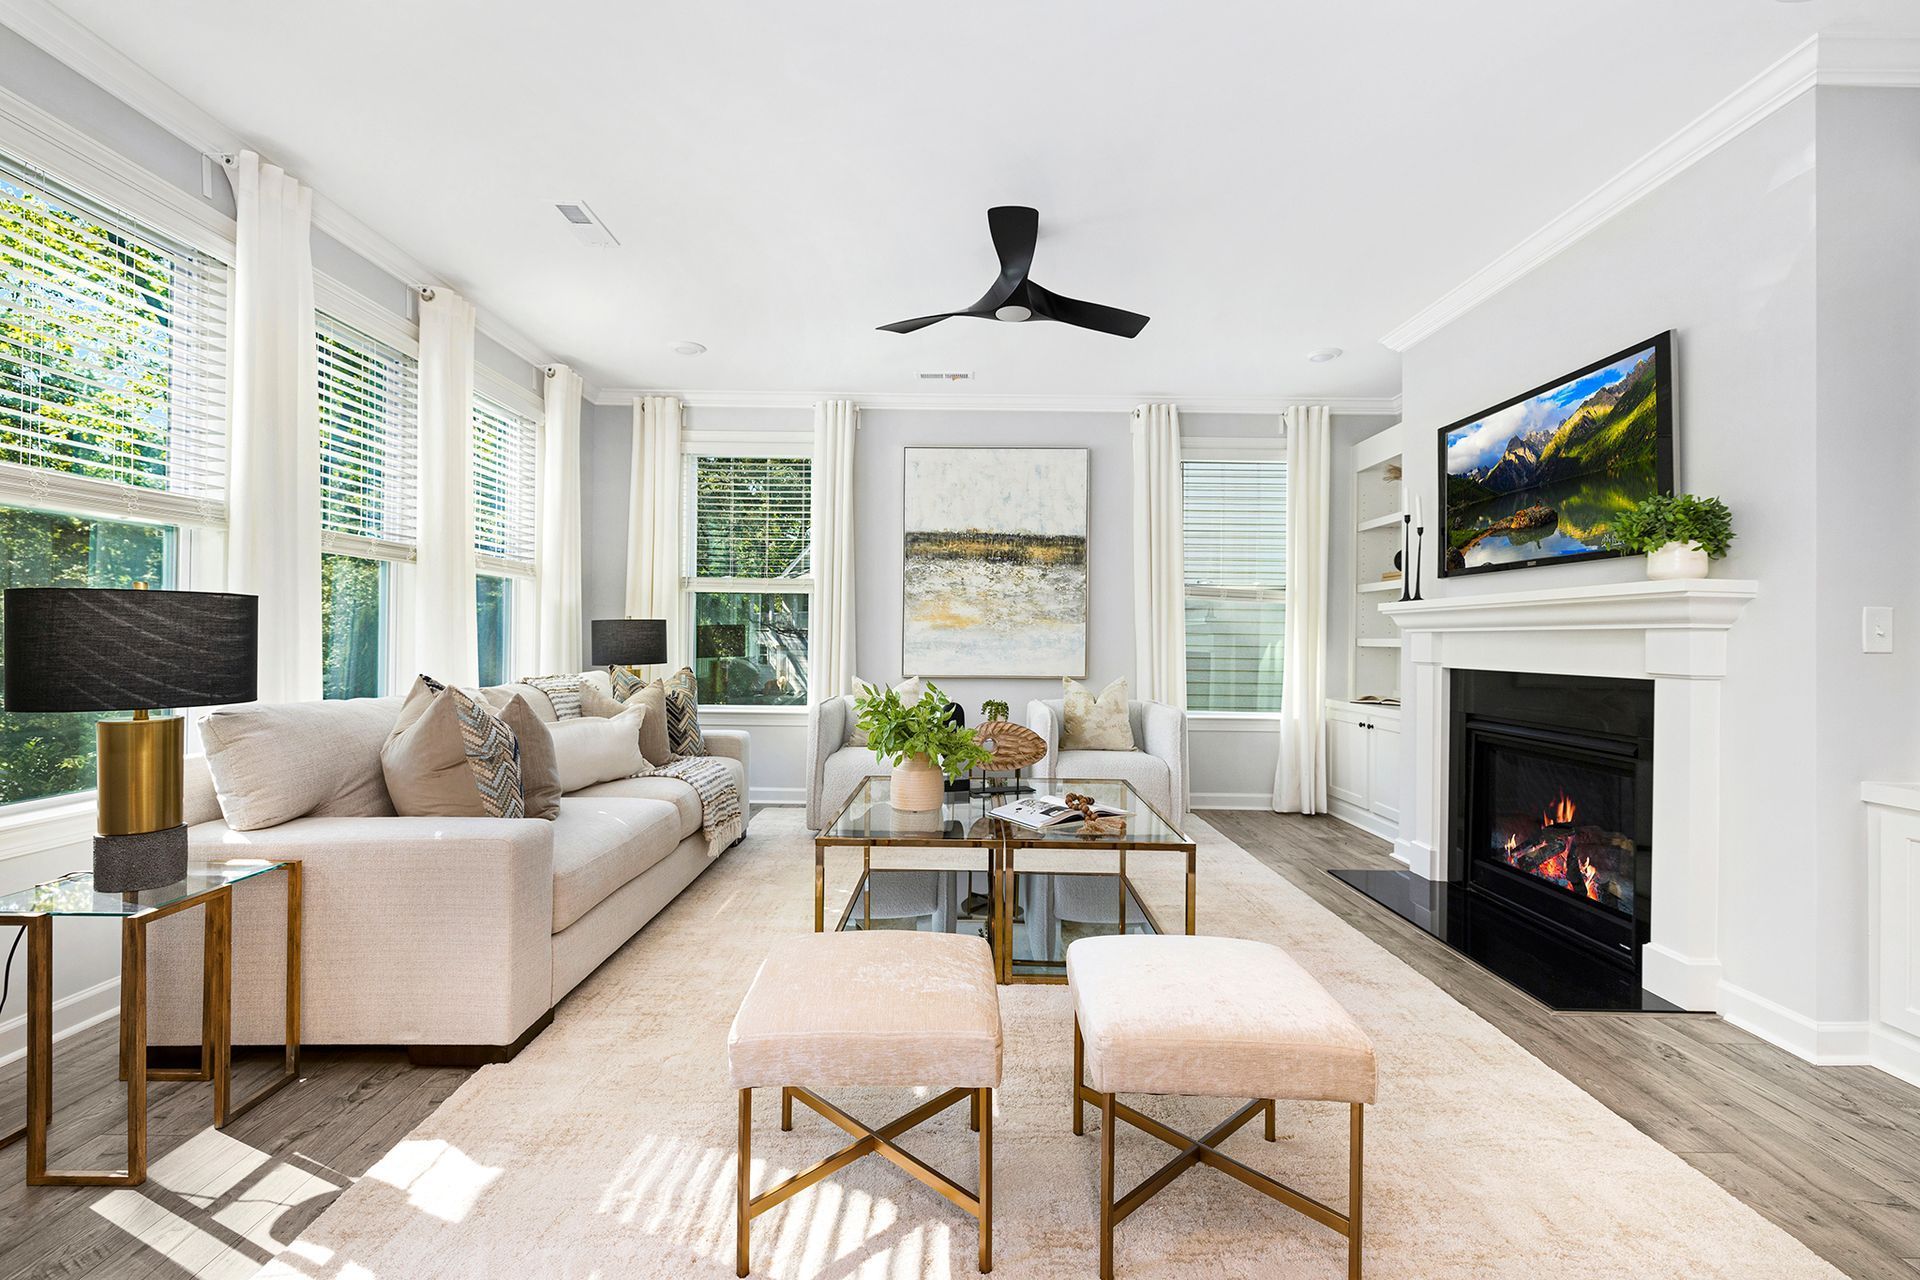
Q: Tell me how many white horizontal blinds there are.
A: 5